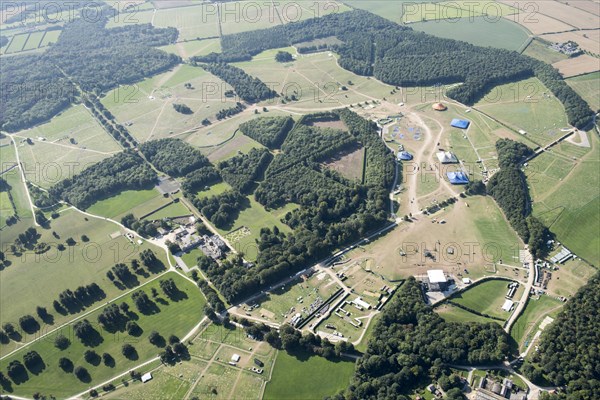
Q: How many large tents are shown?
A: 5